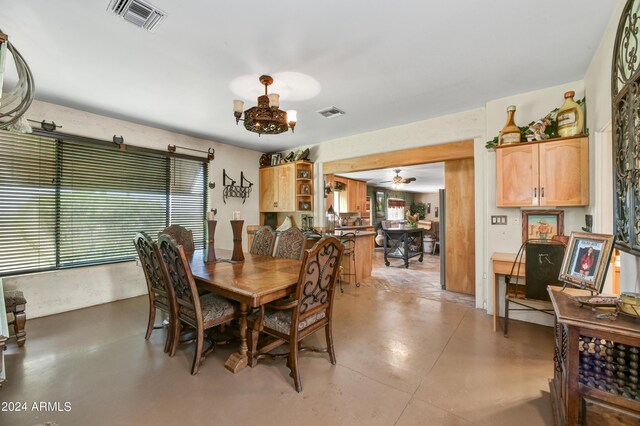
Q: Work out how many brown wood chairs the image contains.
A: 6